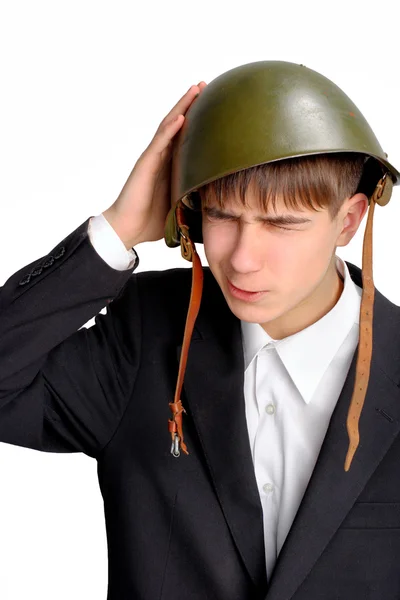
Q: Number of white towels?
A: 0